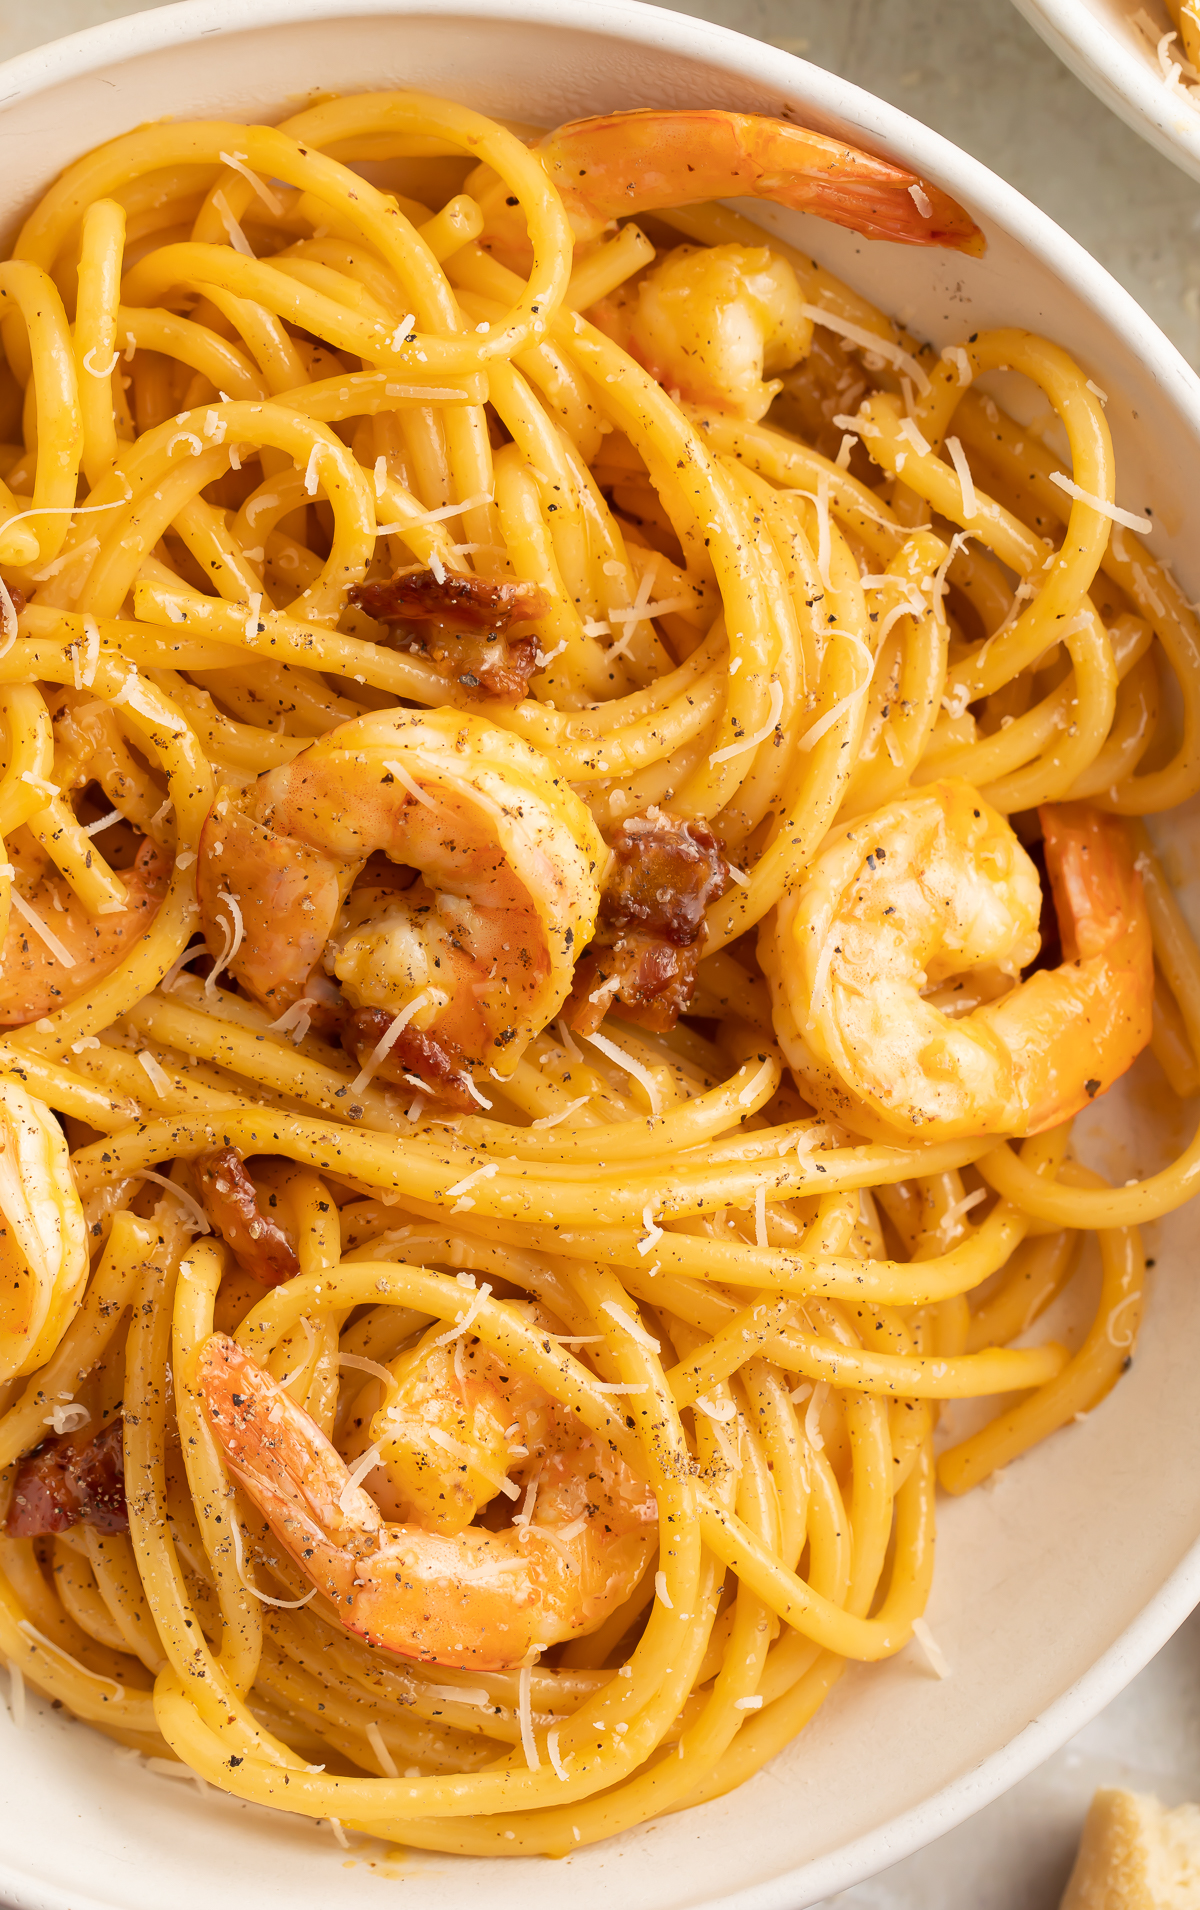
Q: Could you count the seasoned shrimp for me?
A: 6